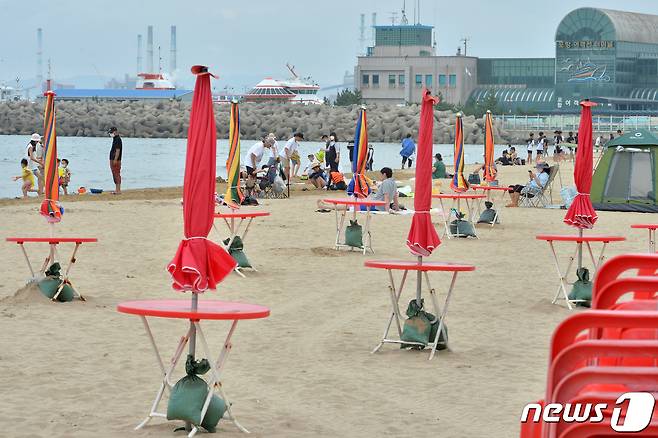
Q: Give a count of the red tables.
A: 9